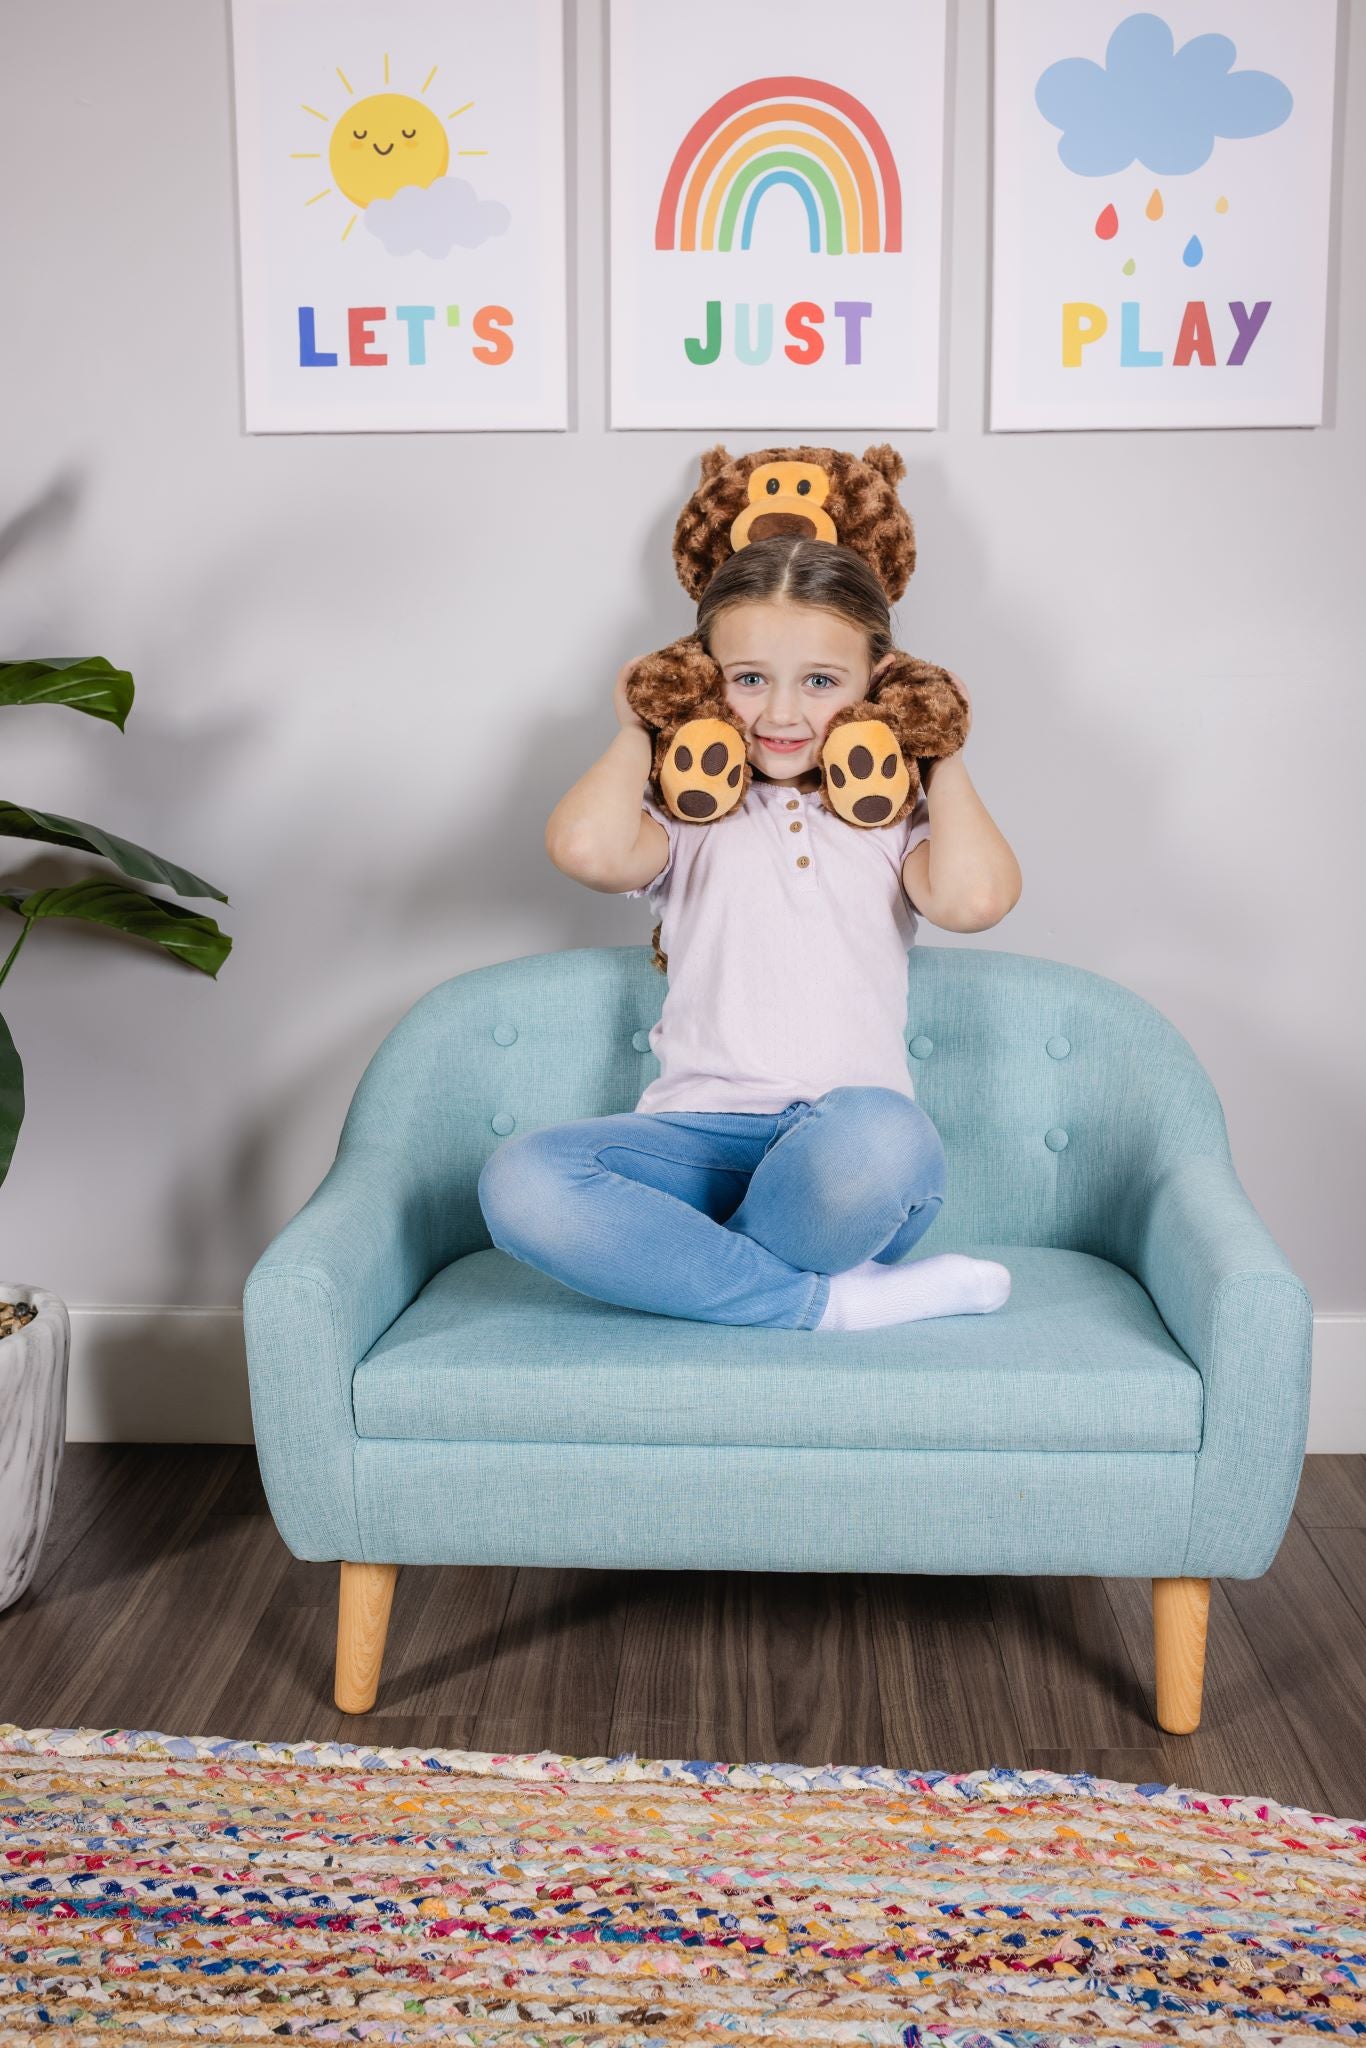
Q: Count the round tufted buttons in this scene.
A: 6